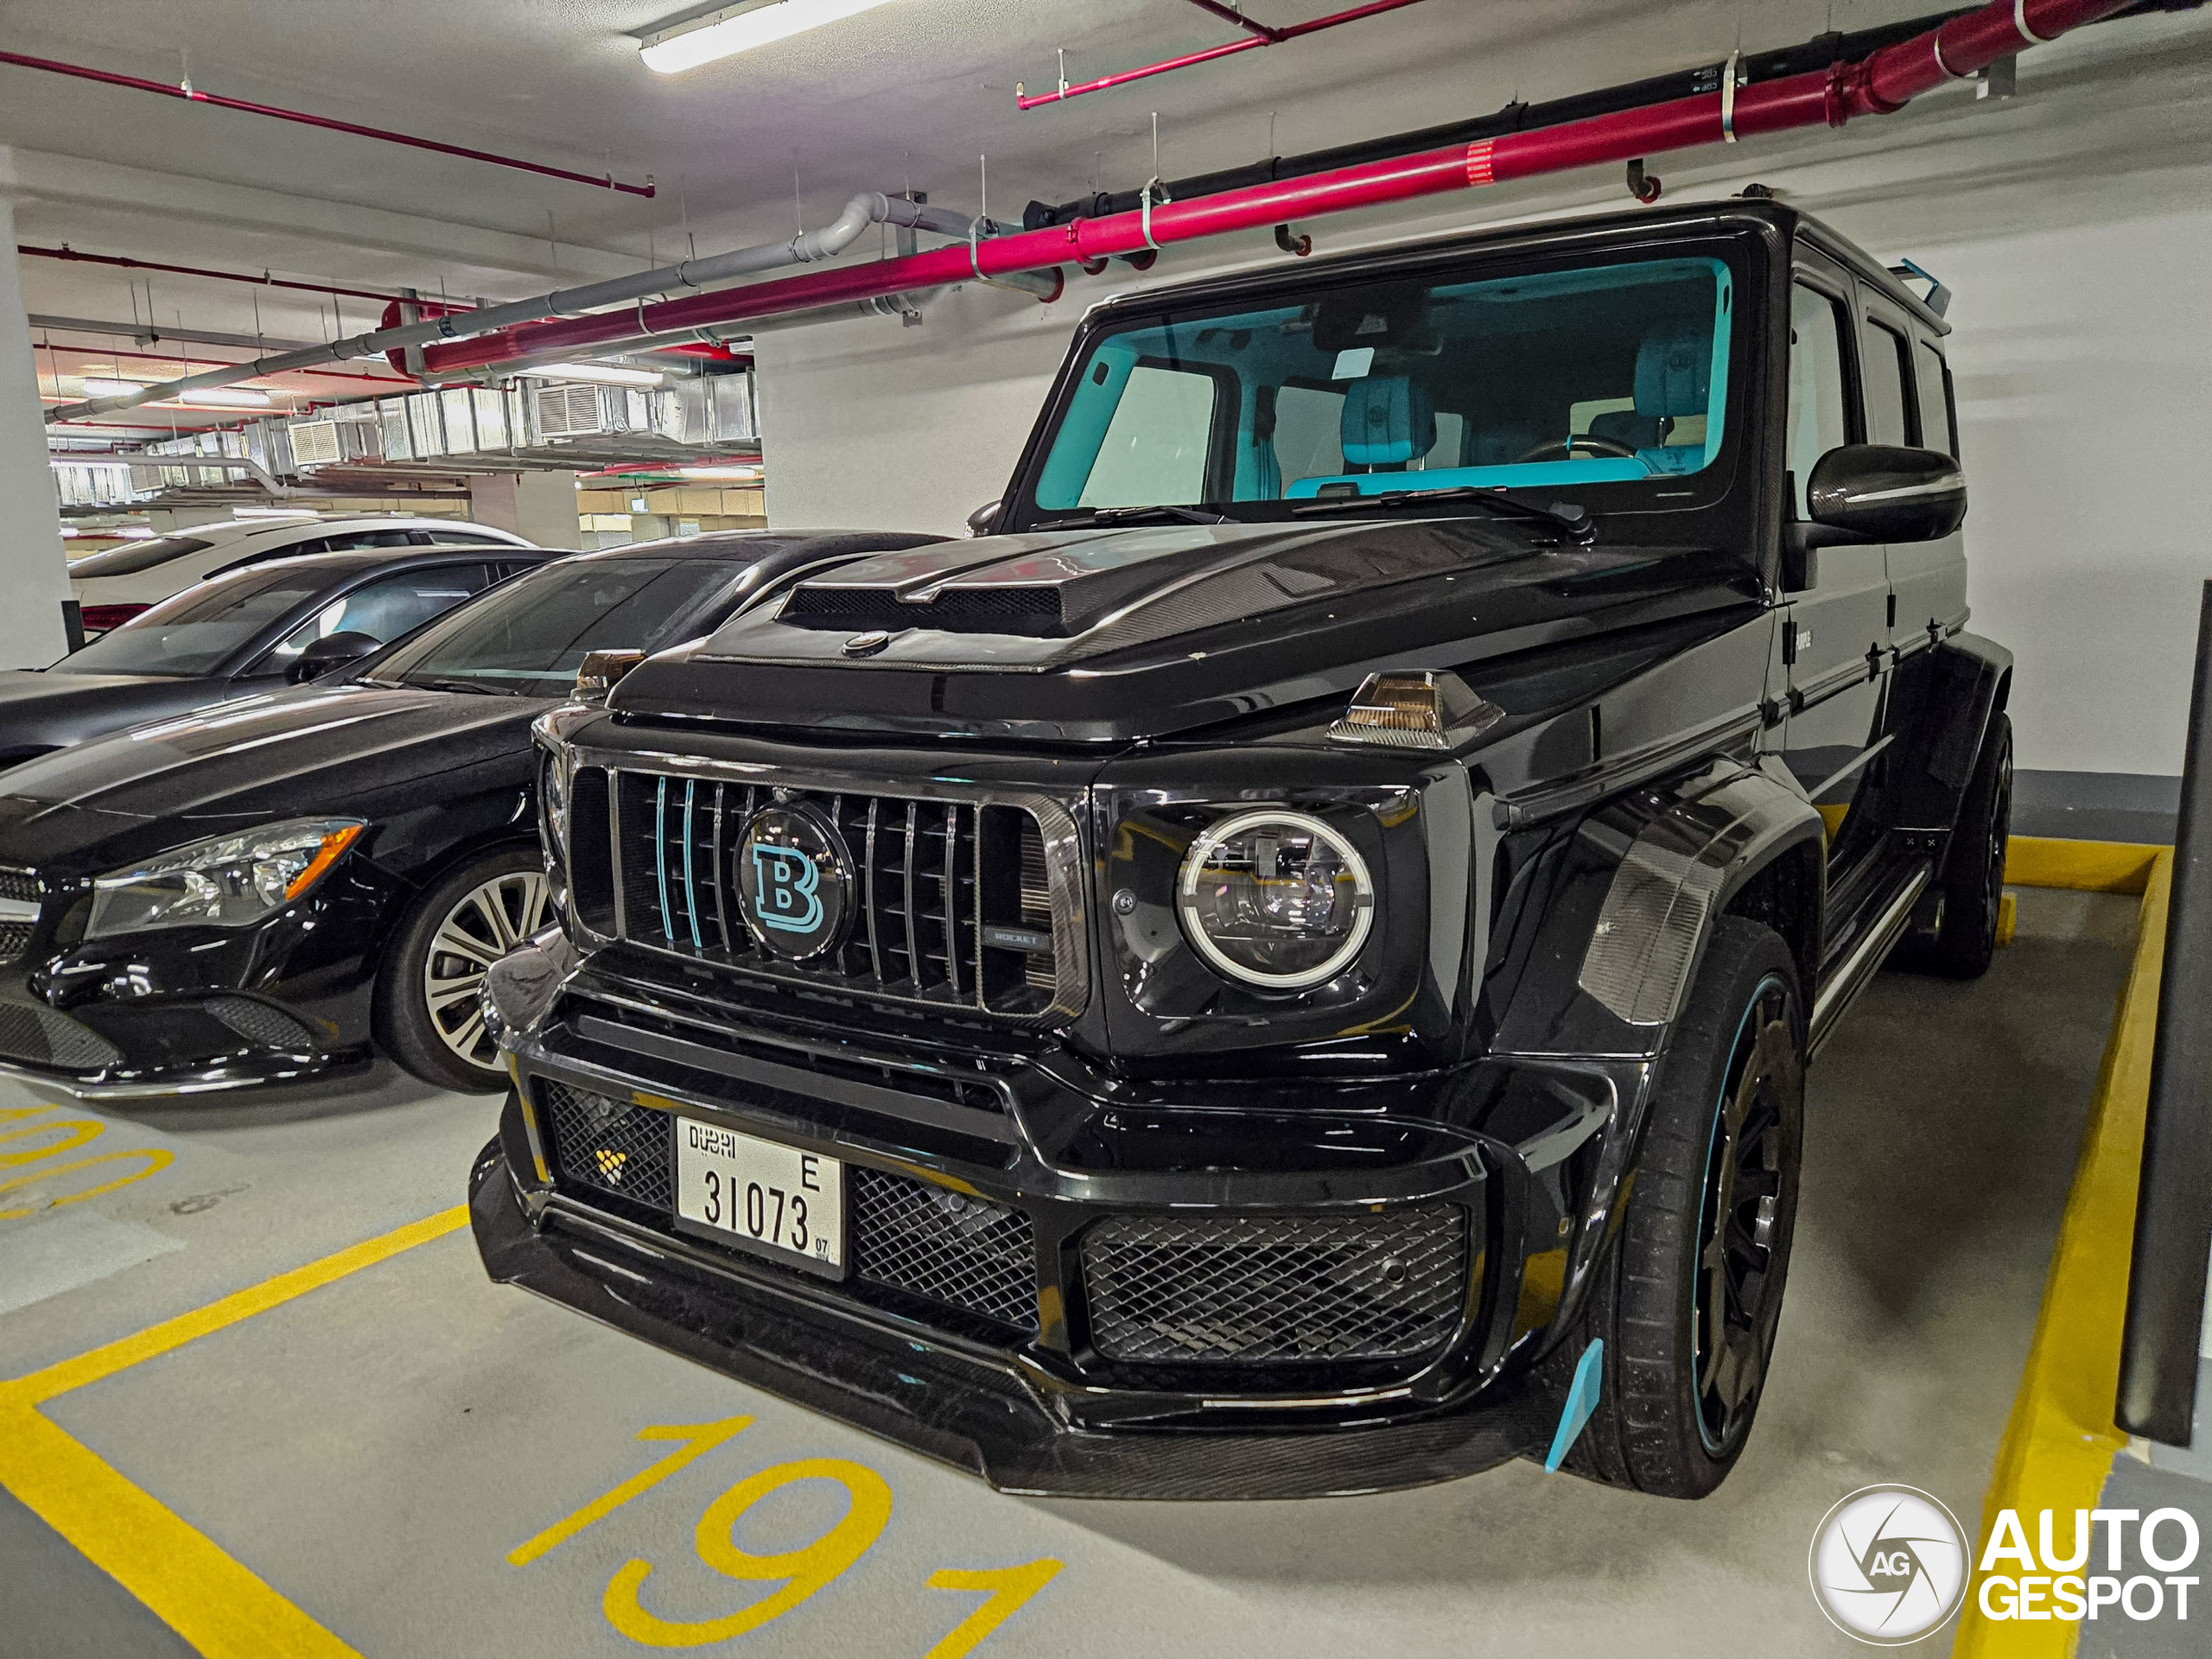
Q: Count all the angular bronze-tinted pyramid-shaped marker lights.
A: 2